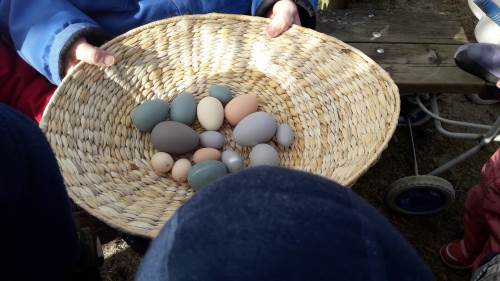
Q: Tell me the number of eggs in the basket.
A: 15